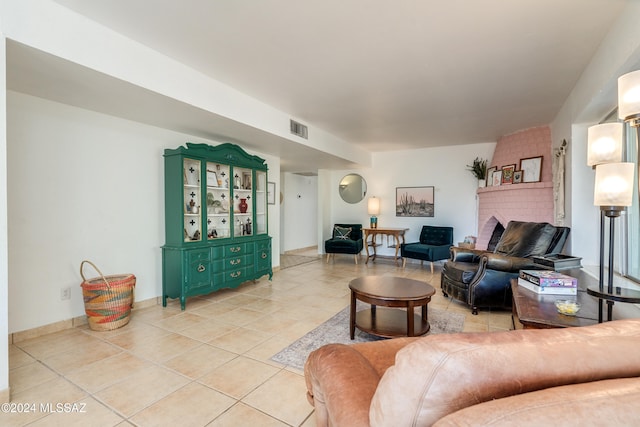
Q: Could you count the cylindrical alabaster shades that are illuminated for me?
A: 3